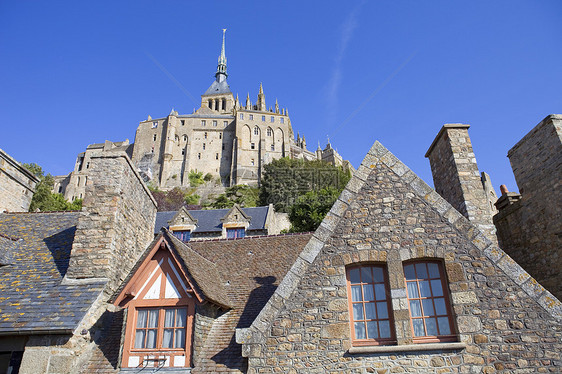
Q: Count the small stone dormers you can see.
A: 2